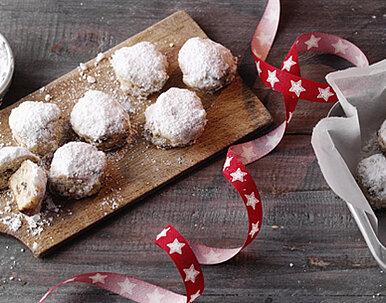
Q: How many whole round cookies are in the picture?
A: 6